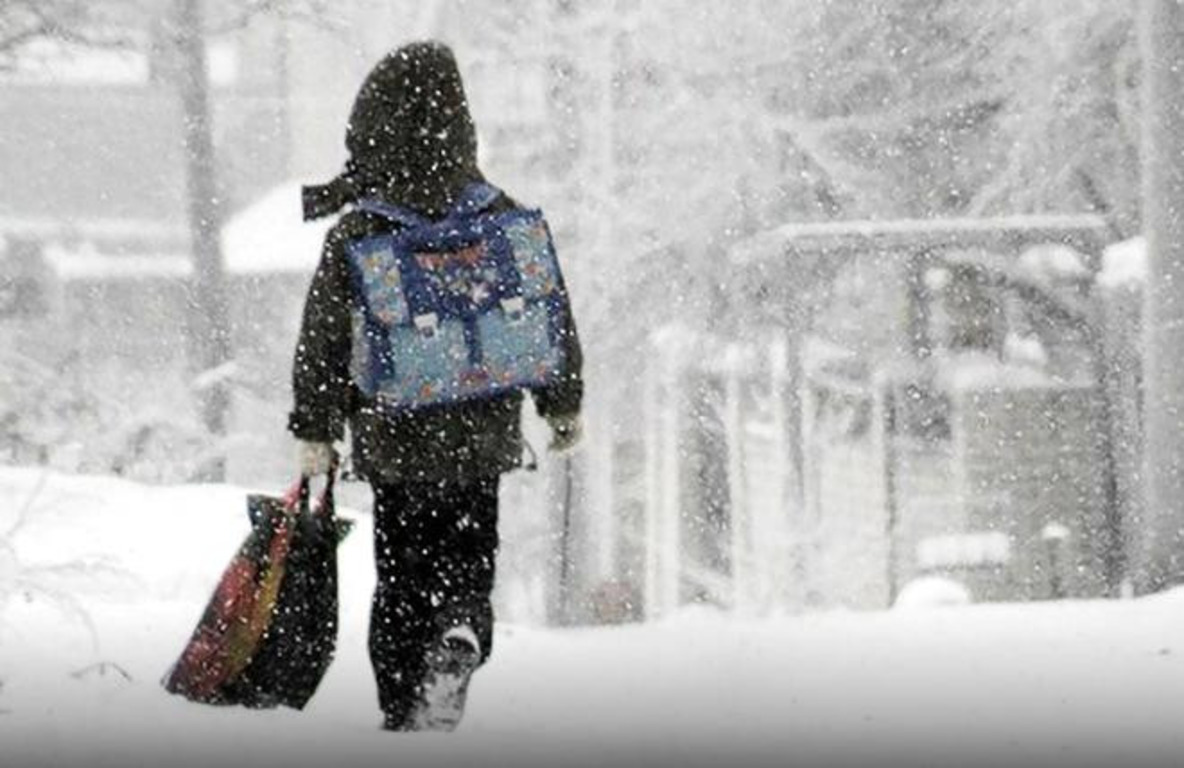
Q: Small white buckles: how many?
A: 2